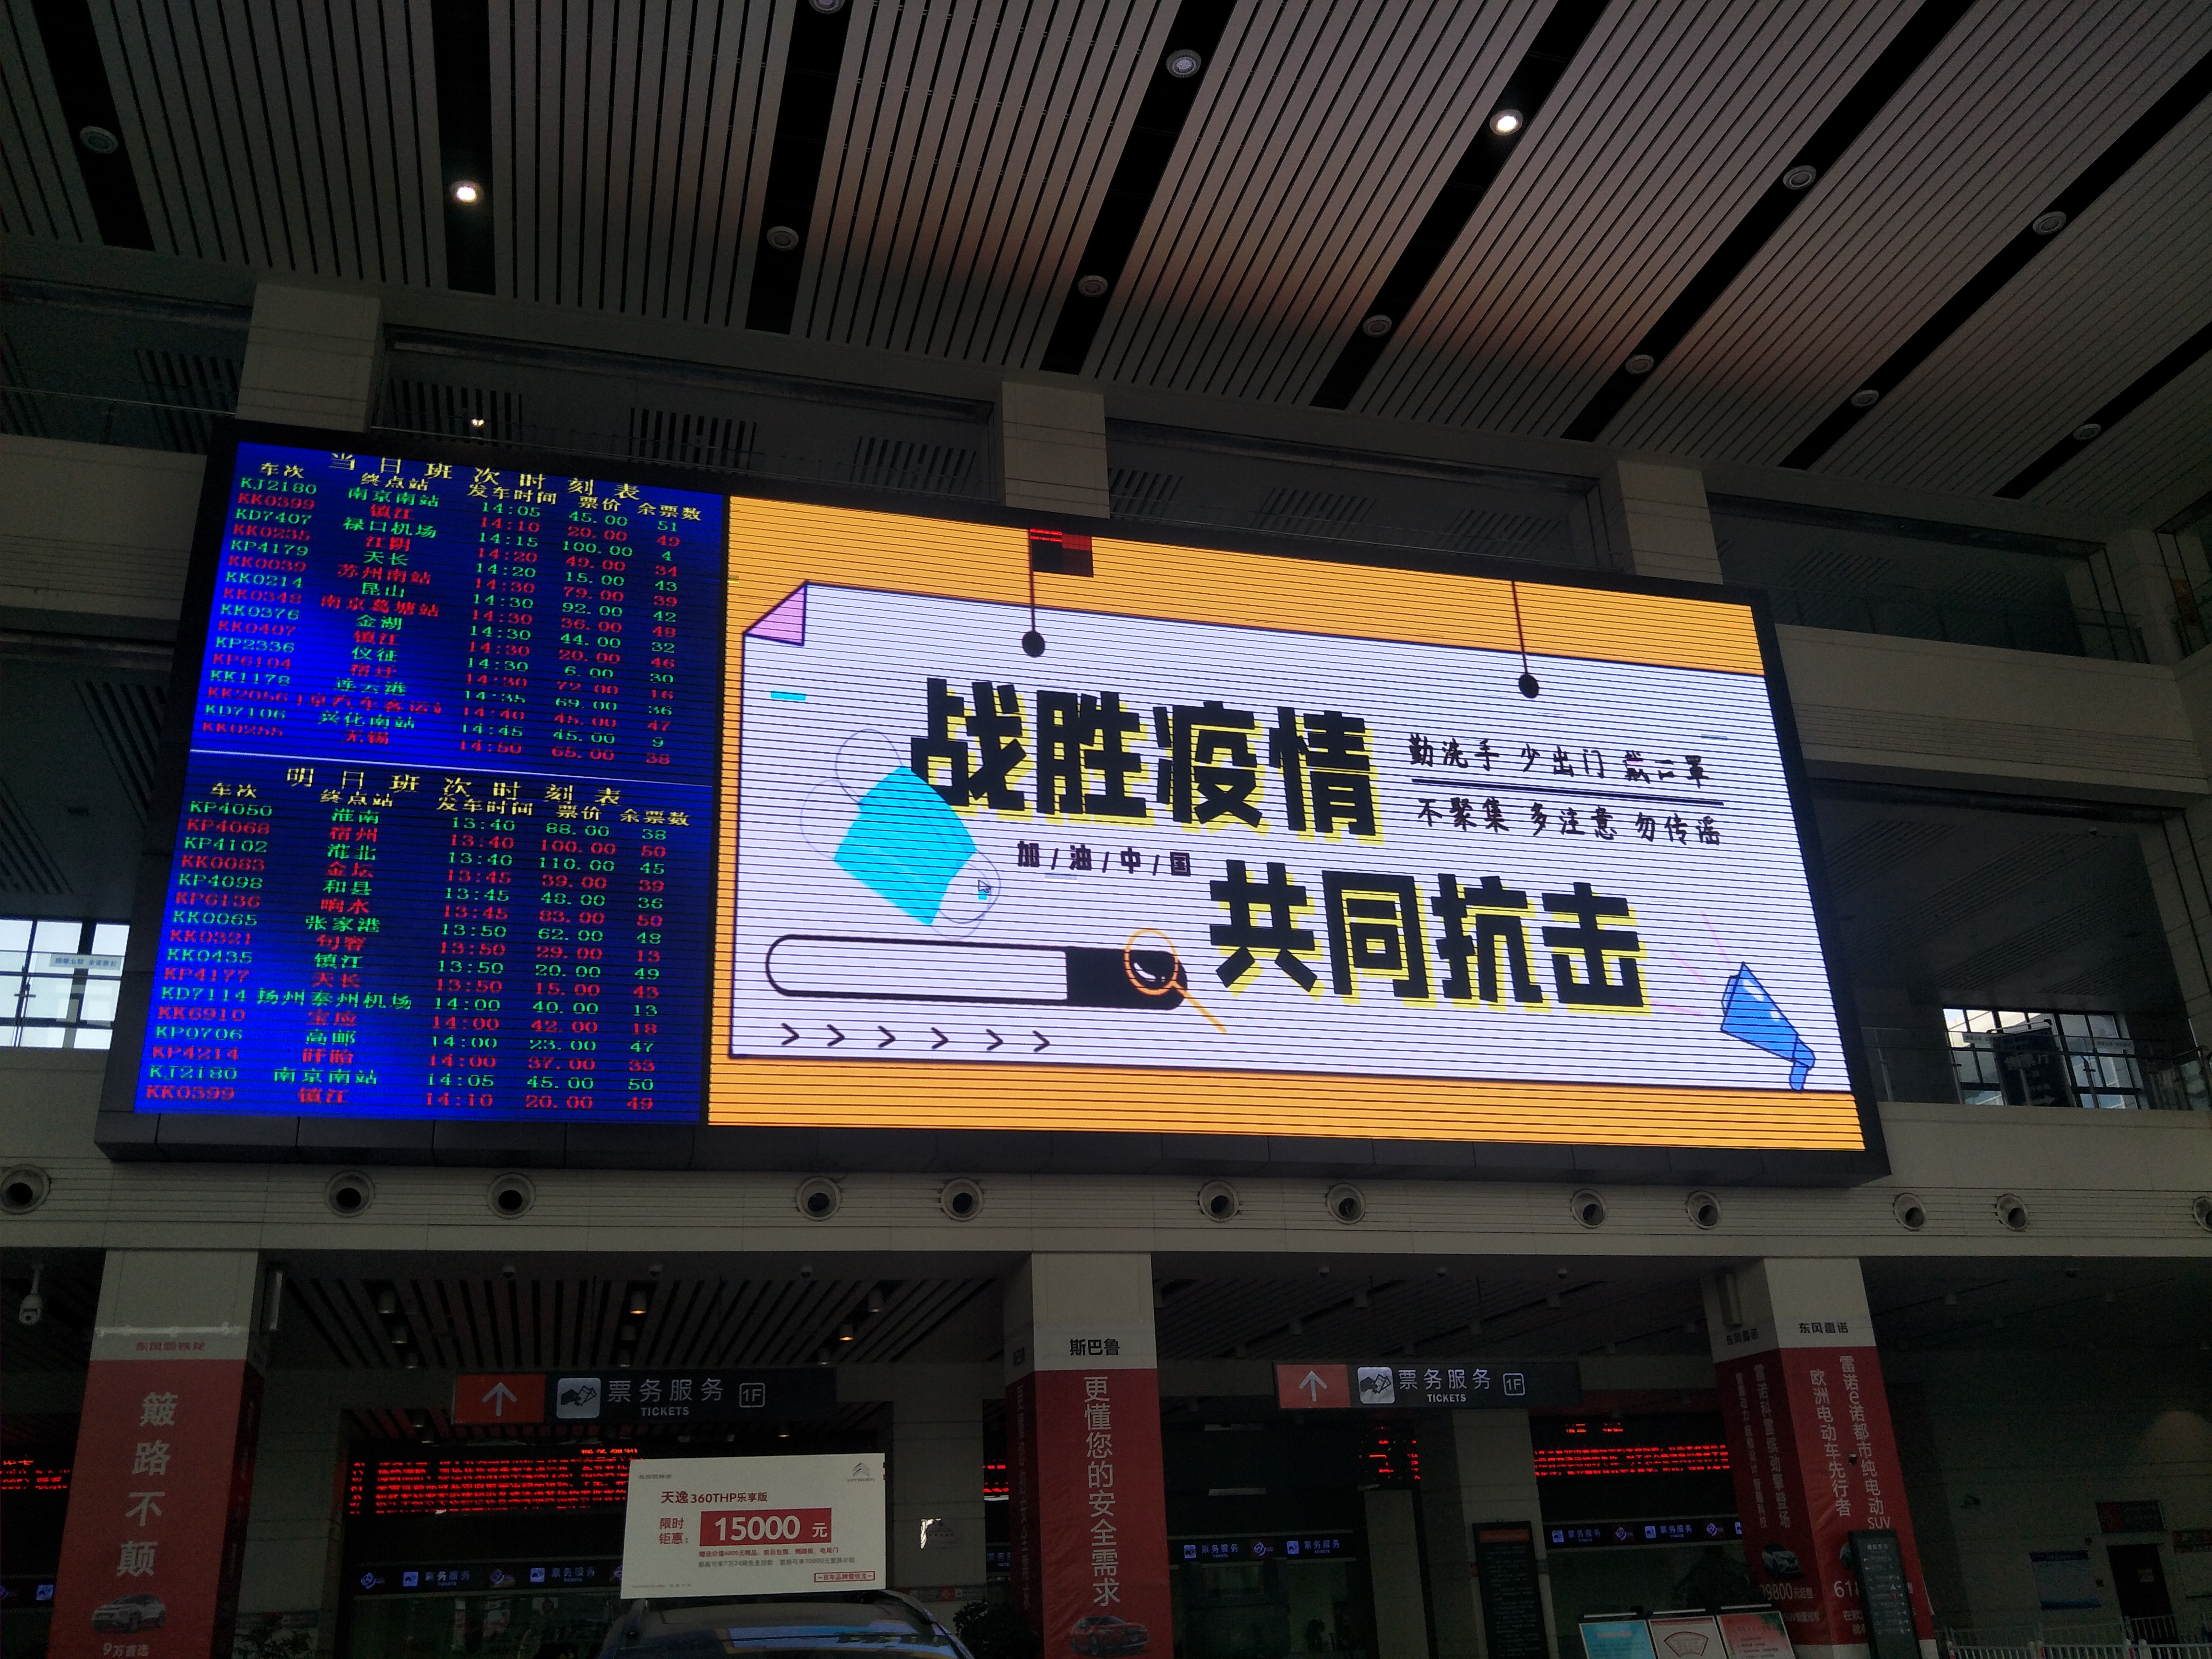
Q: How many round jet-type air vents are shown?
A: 12